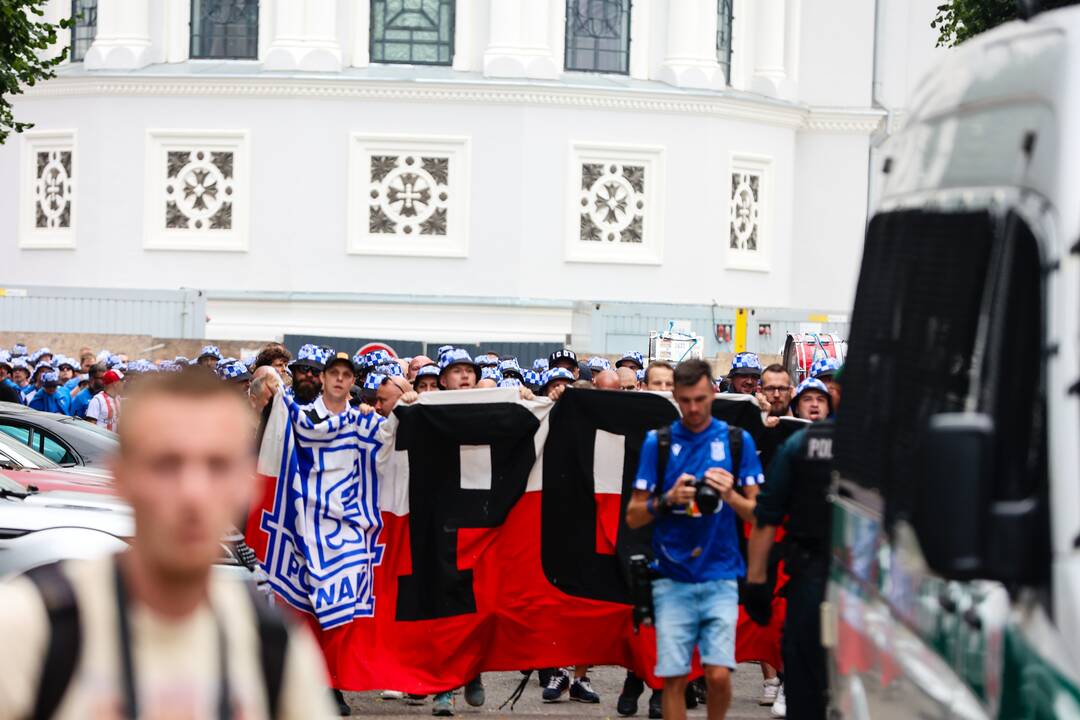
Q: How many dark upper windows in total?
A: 5